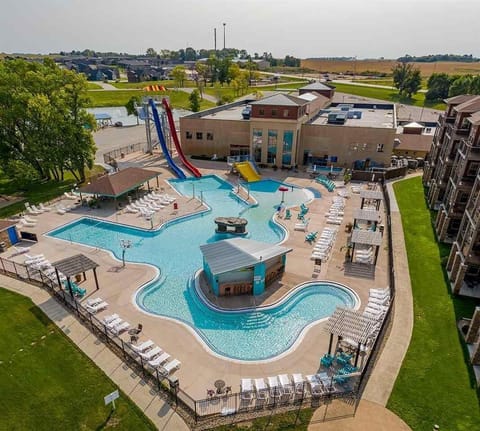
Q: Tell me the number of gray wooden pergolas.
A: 5